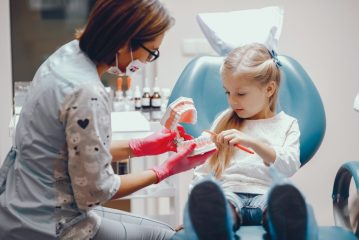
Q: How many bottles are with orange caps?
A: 2